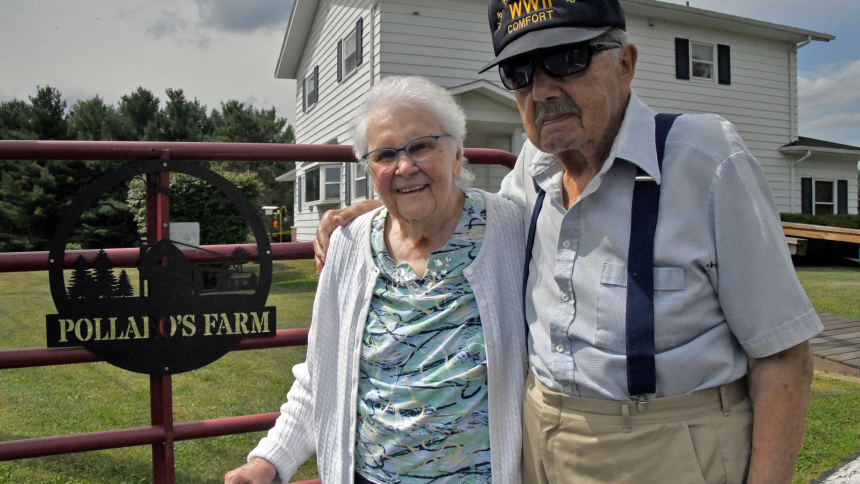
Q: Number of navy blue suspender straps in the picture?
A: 2